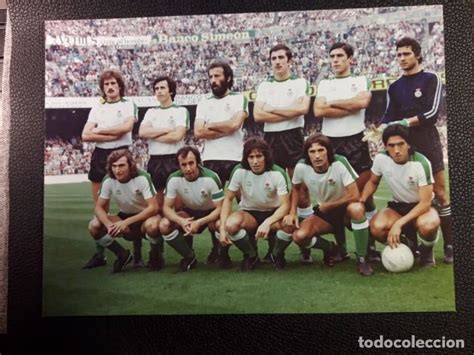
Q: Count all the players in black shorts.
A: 11